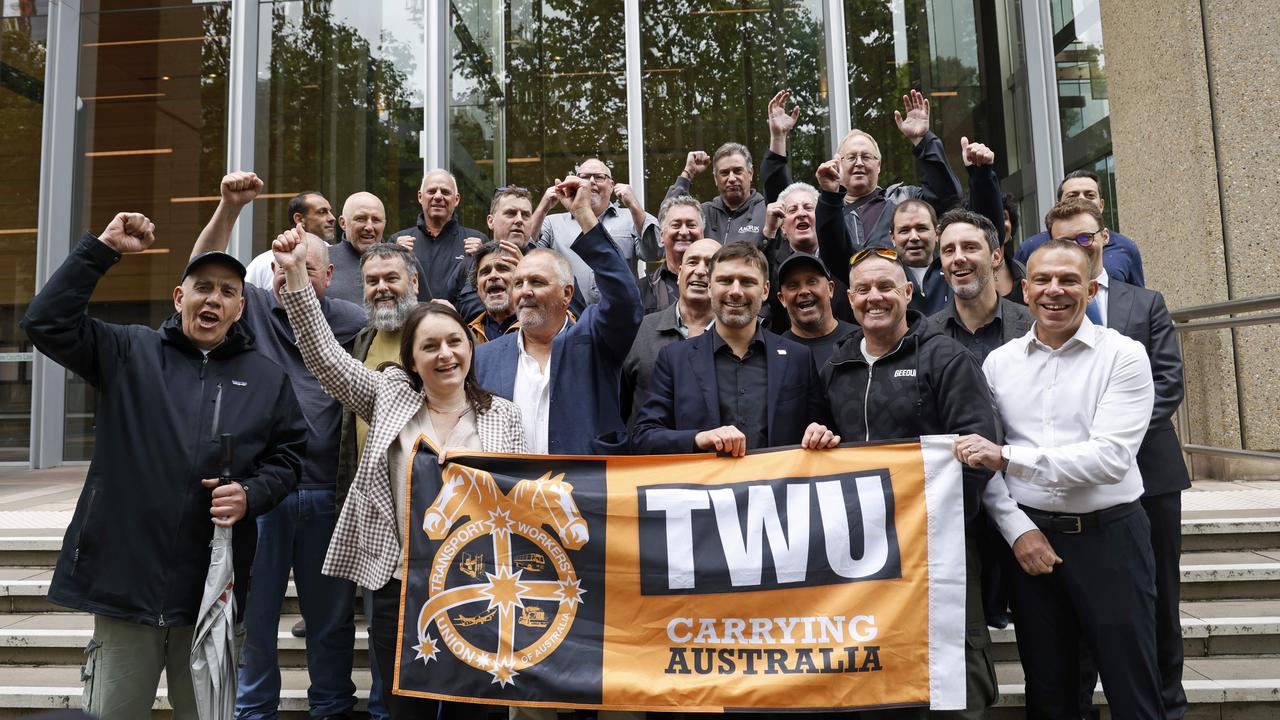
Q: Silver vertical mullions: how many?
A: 6